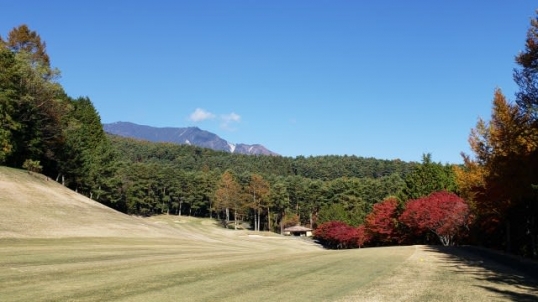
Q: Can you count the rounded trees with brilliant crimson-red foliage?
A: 3